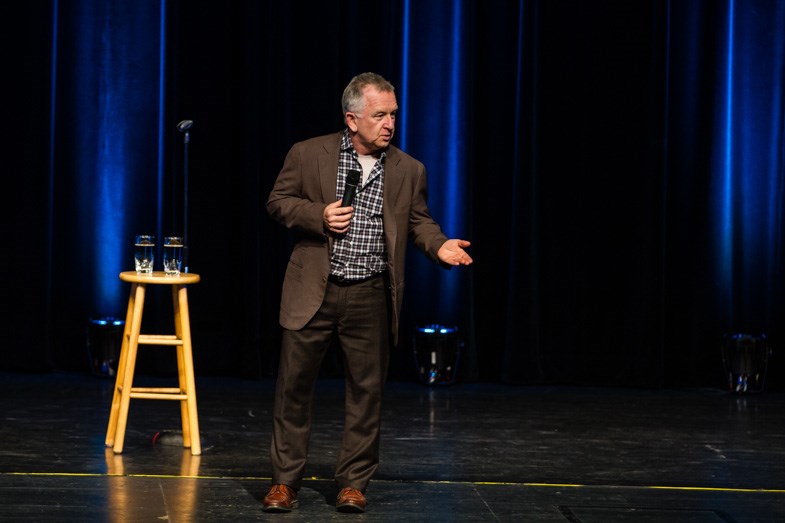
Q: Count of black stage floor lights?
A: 3